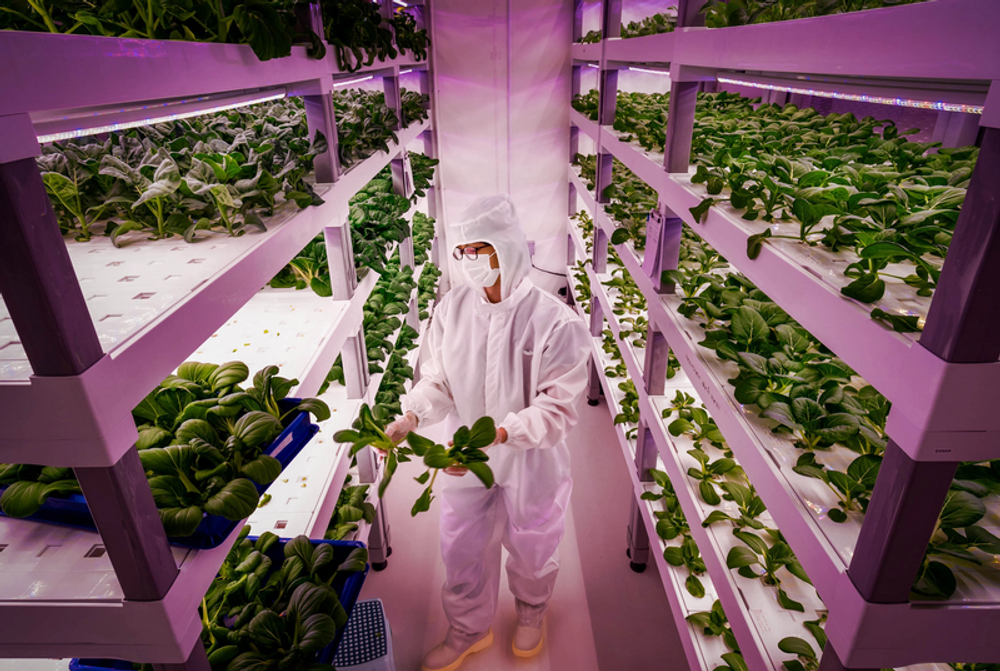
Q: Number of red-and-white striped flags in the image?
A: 0